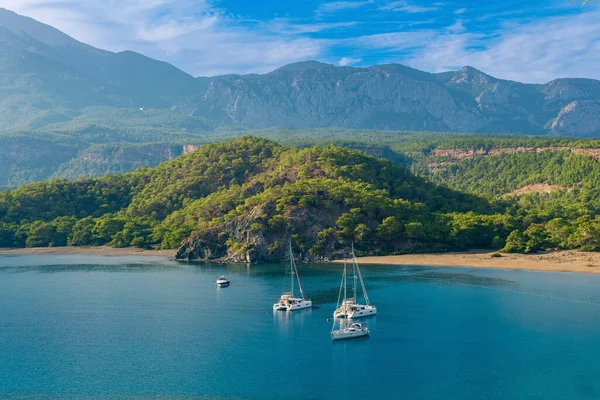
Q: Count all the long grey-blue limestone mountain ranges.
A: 1